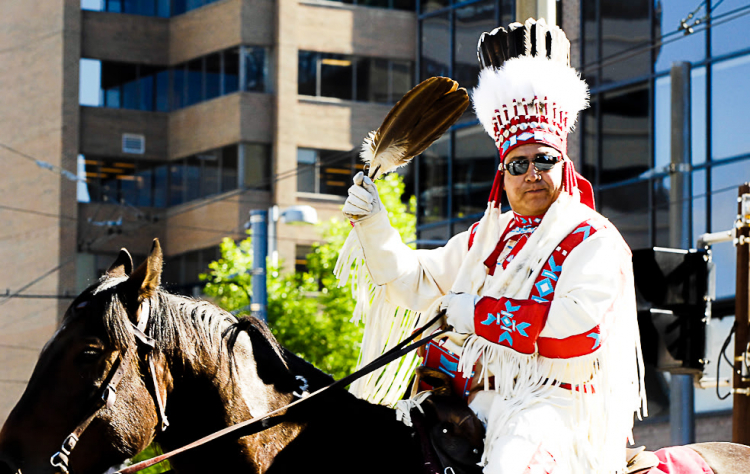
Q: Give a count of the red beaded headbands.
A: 1